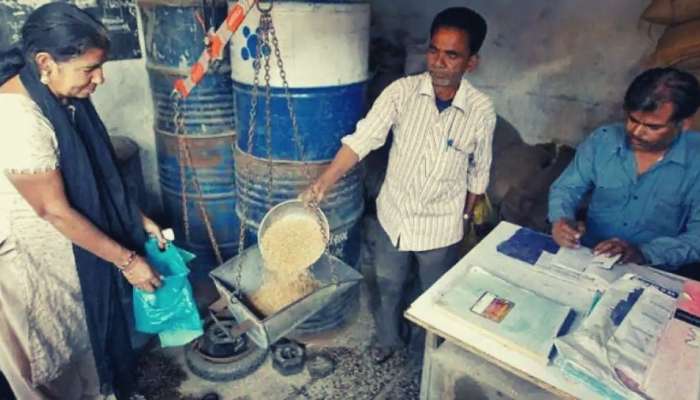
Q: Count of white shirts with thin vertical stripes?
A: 1